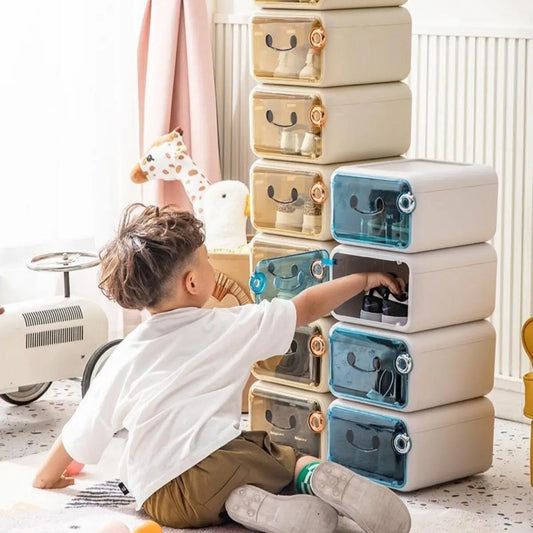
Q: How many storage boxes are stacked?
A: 11